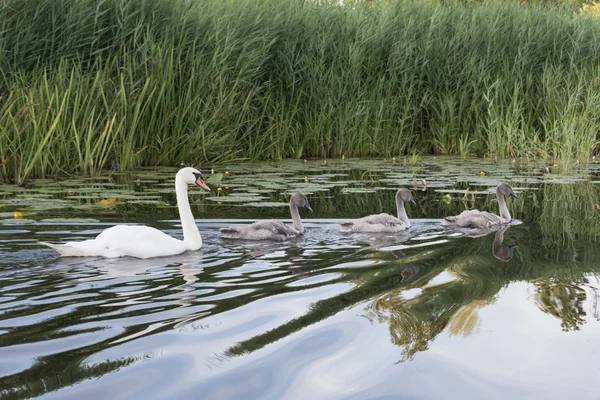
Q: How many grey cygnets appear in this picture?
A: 3